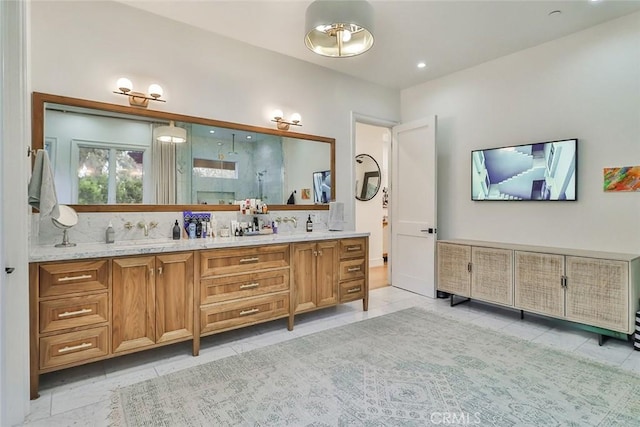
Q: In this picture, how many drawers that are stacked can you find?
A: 9